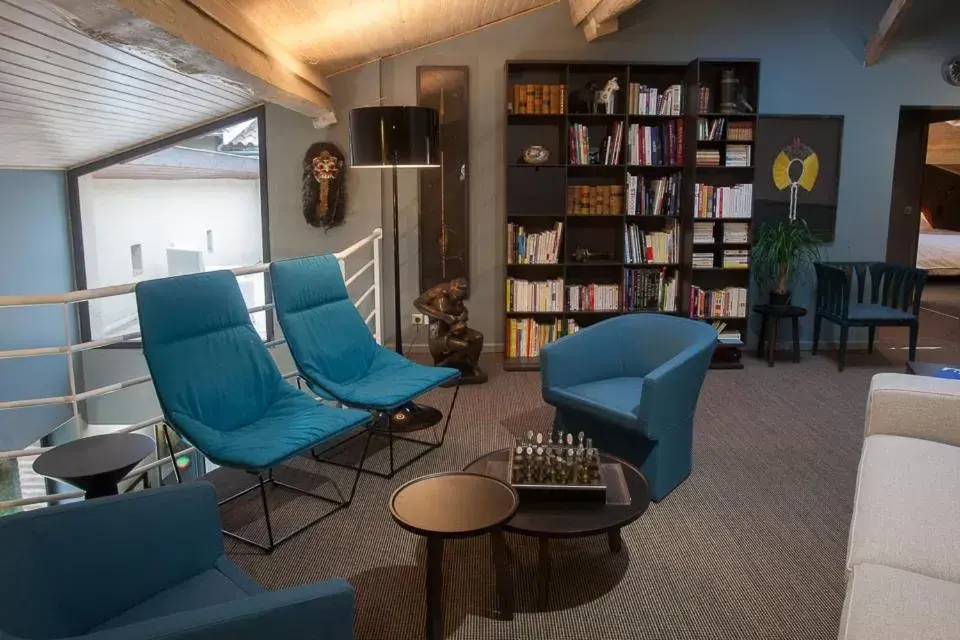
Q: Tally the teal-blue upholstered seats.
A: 4